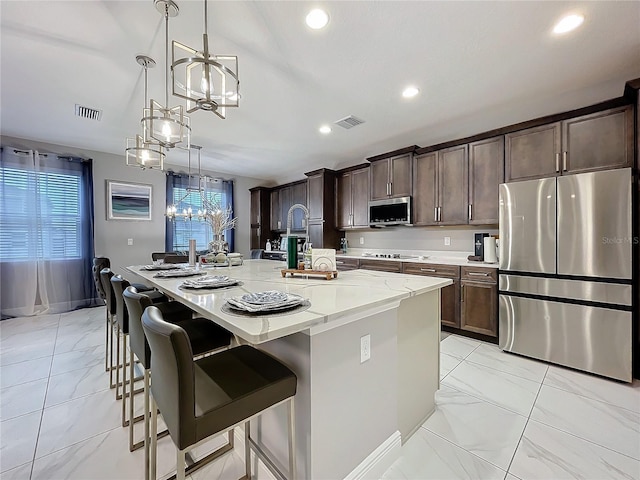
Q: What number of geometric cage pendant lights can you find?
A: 3